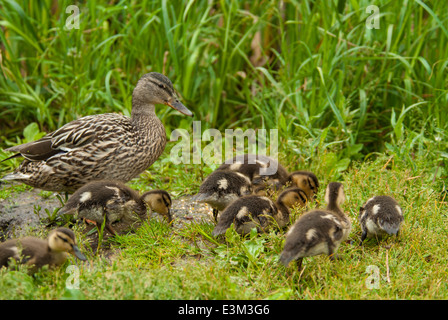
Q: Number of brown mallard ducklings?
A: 7